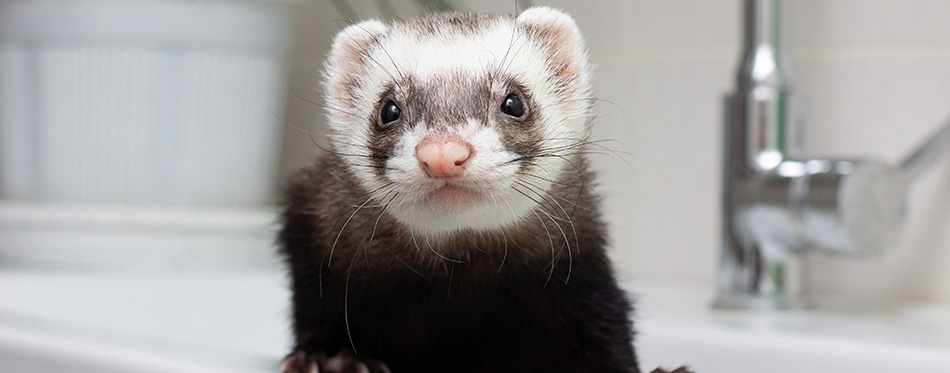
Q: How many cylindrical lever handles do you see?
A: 1